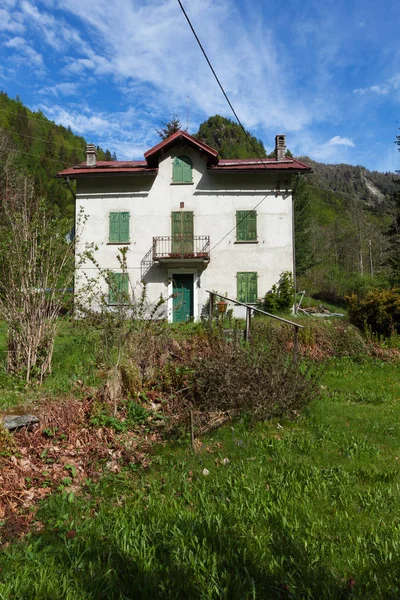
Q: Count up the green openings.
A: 7